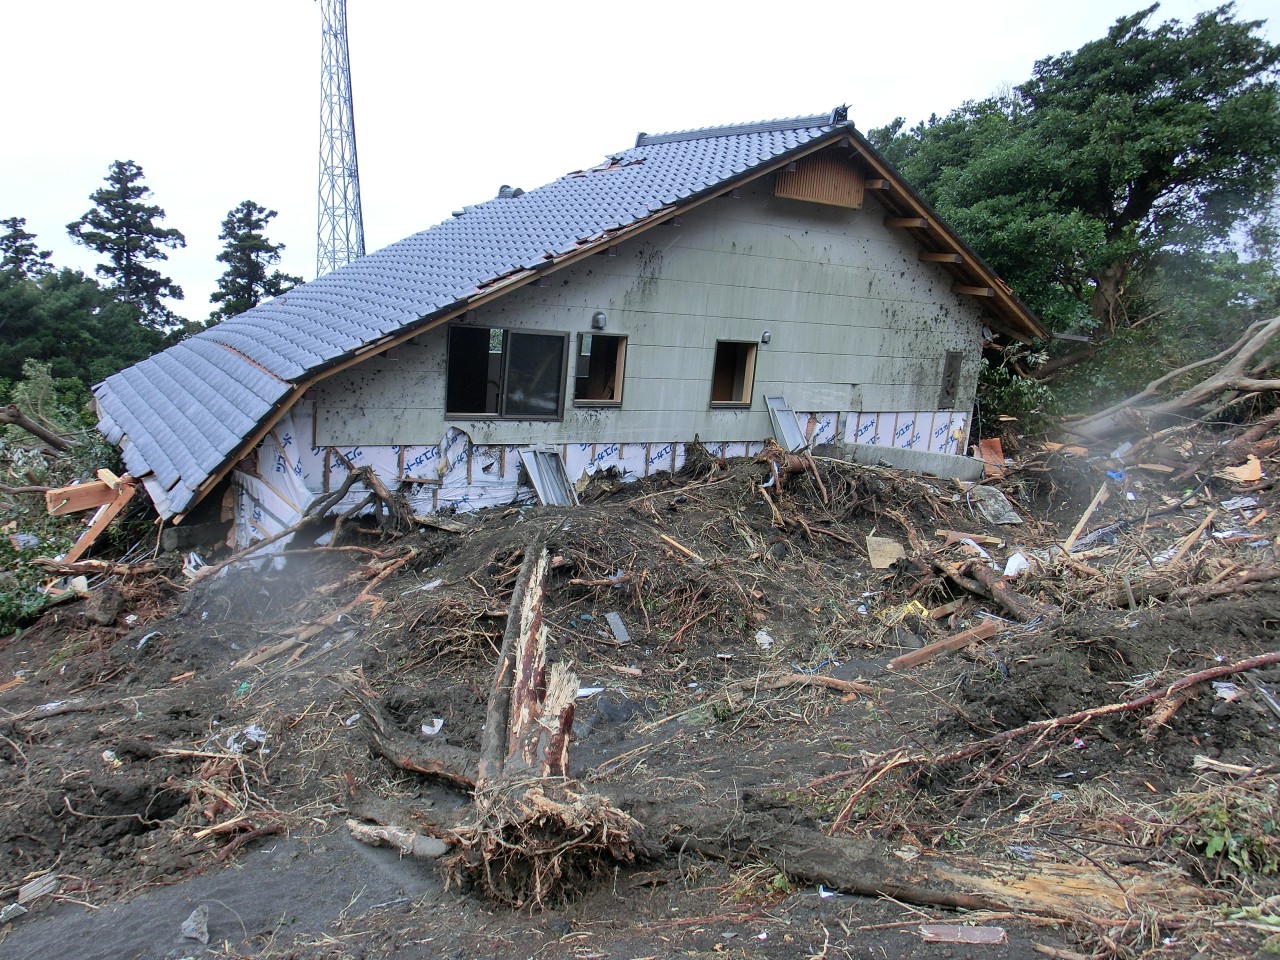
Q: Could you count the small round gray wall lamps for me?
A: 2